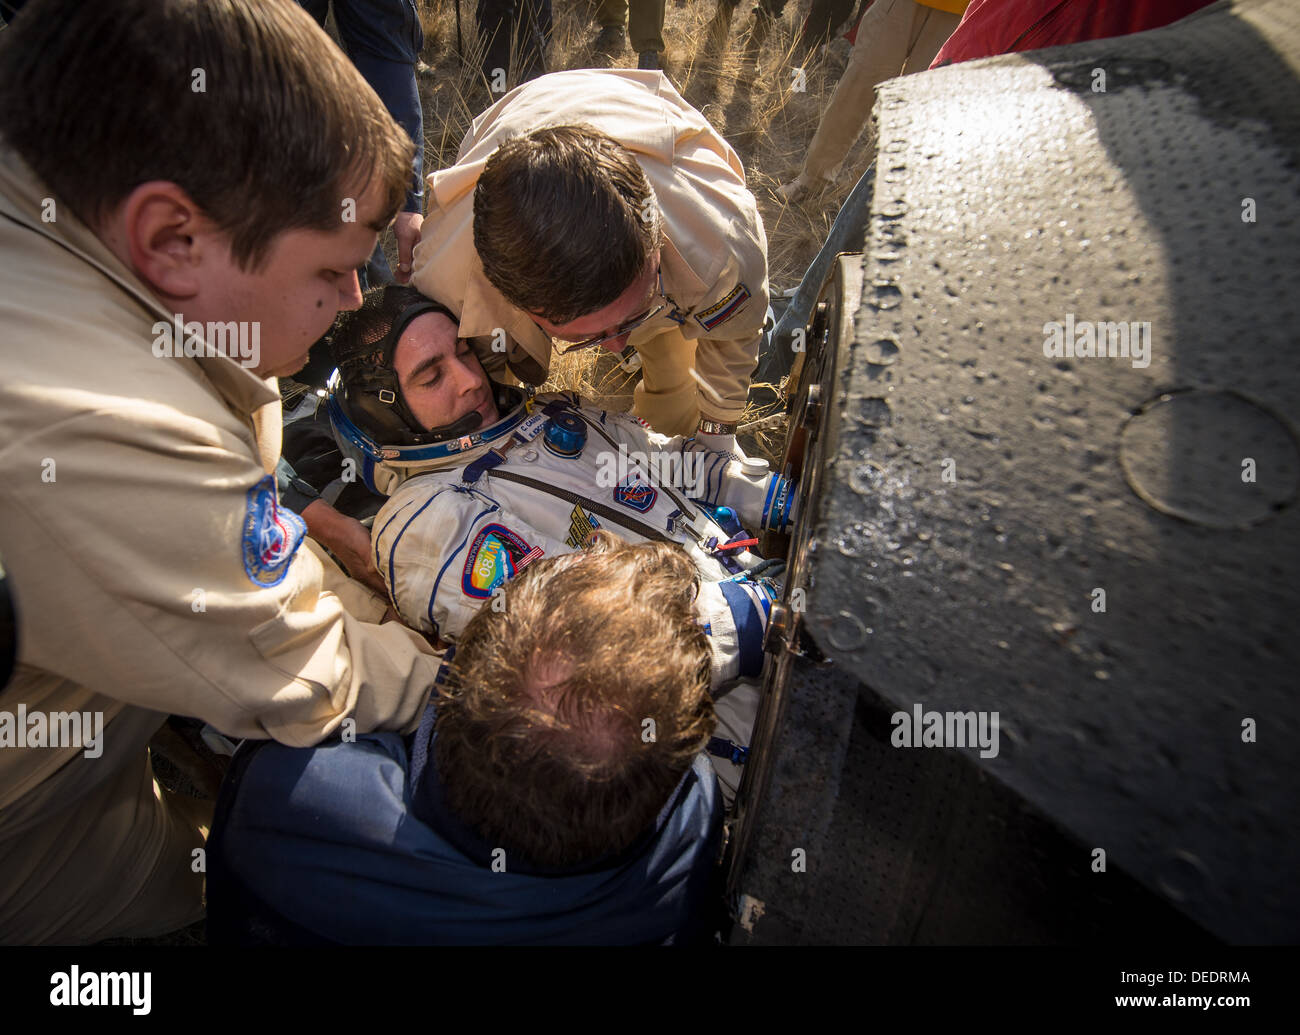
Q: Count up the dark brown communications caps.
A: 1